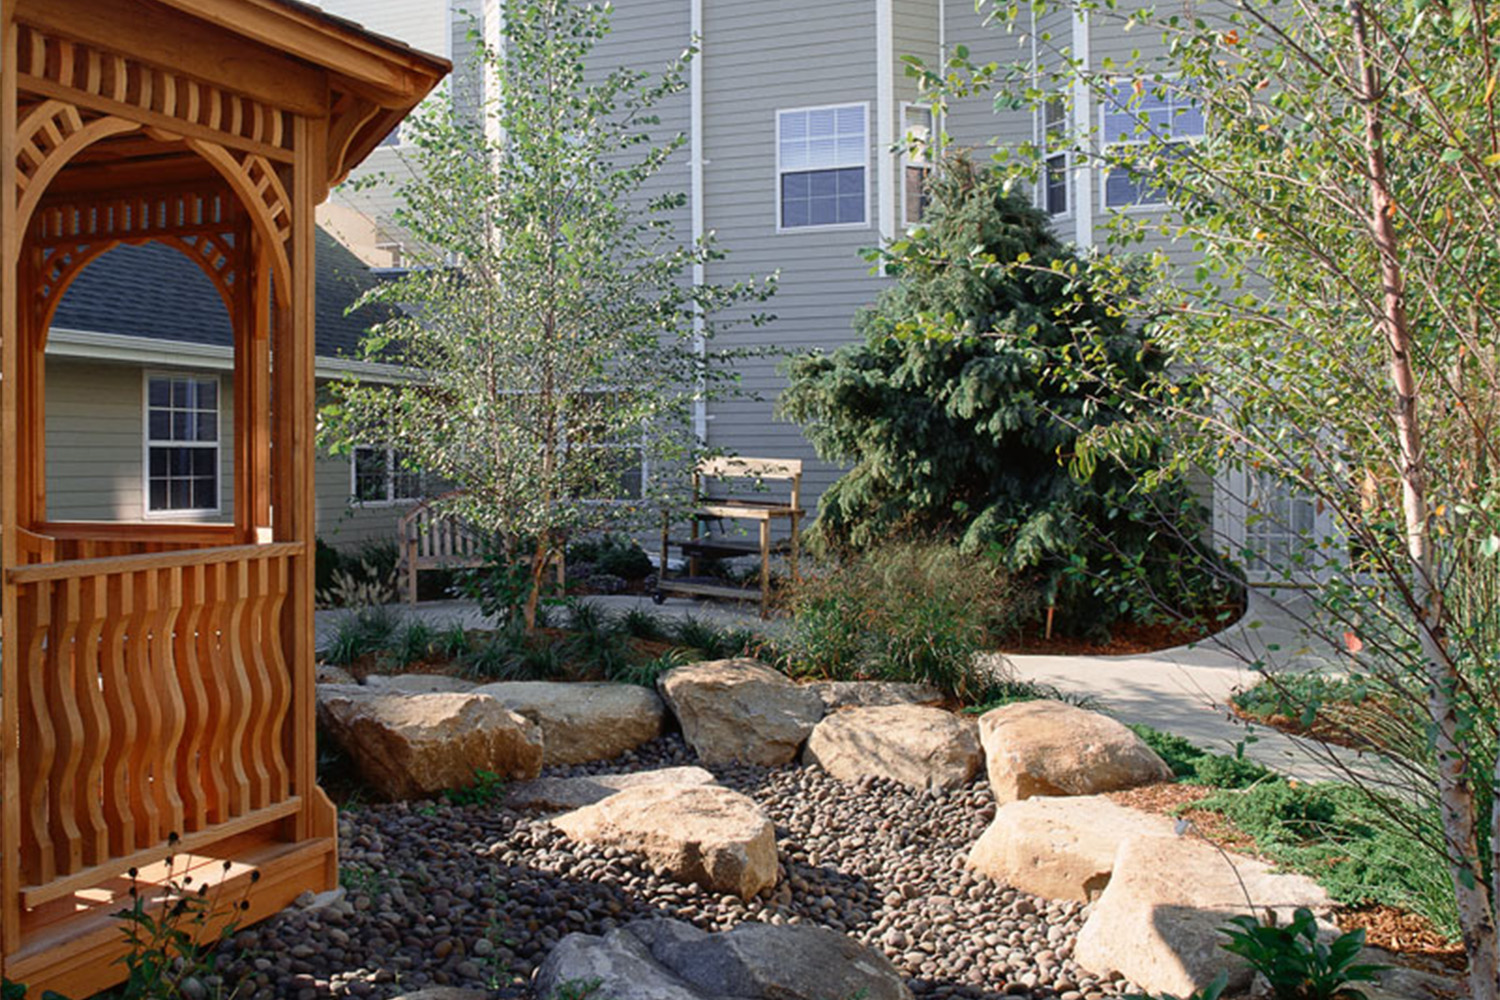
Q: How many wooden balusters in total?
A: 11